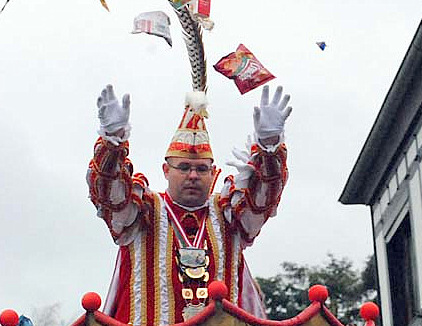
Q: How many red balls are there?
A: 5